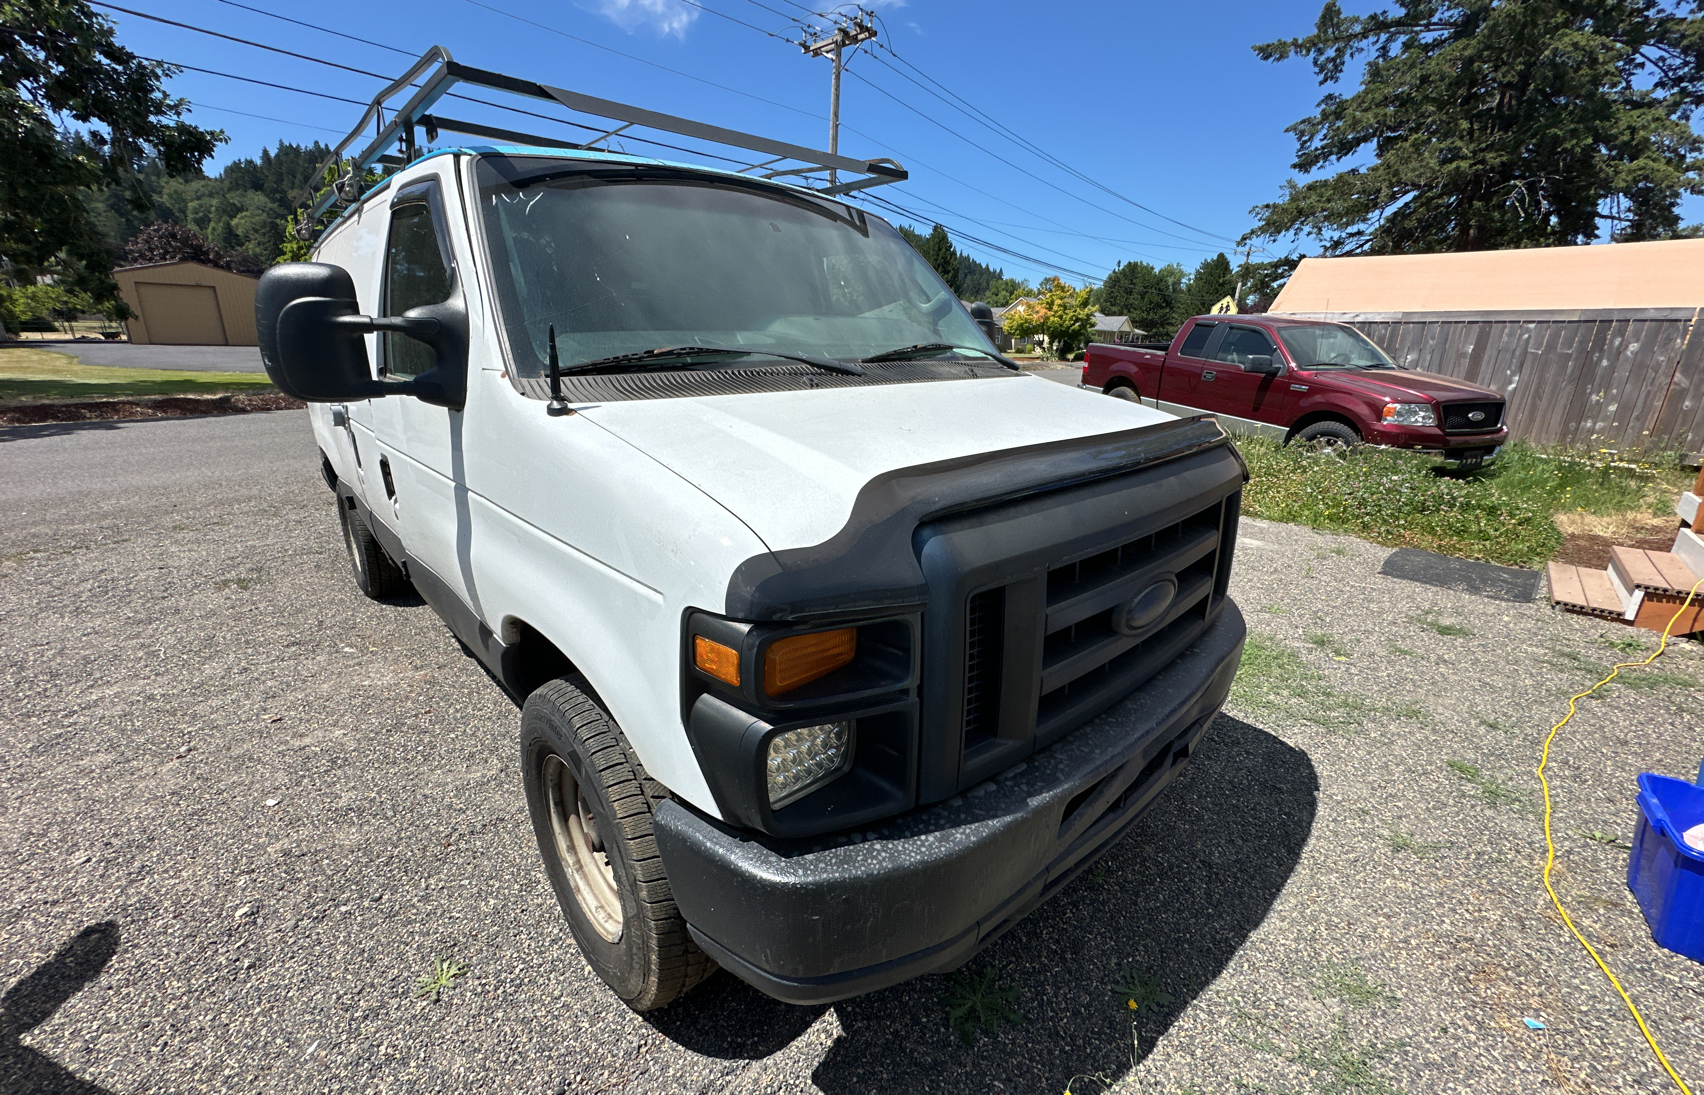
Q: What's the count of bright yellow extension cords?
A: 1